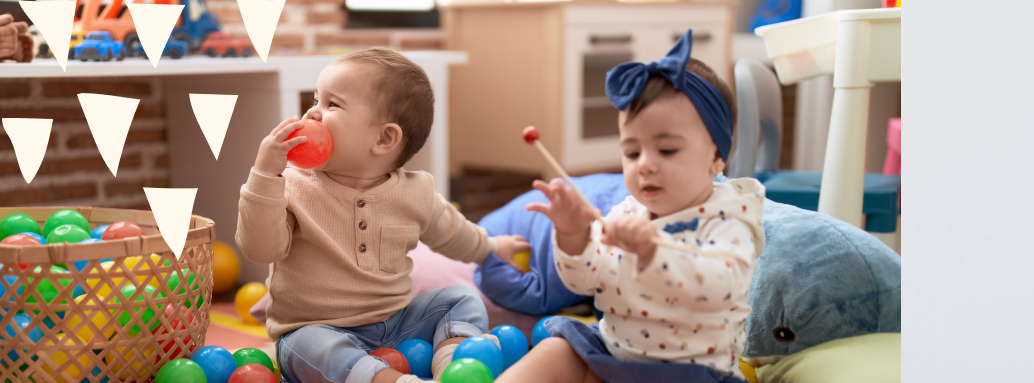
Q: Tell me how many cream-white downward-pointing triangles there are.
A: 7